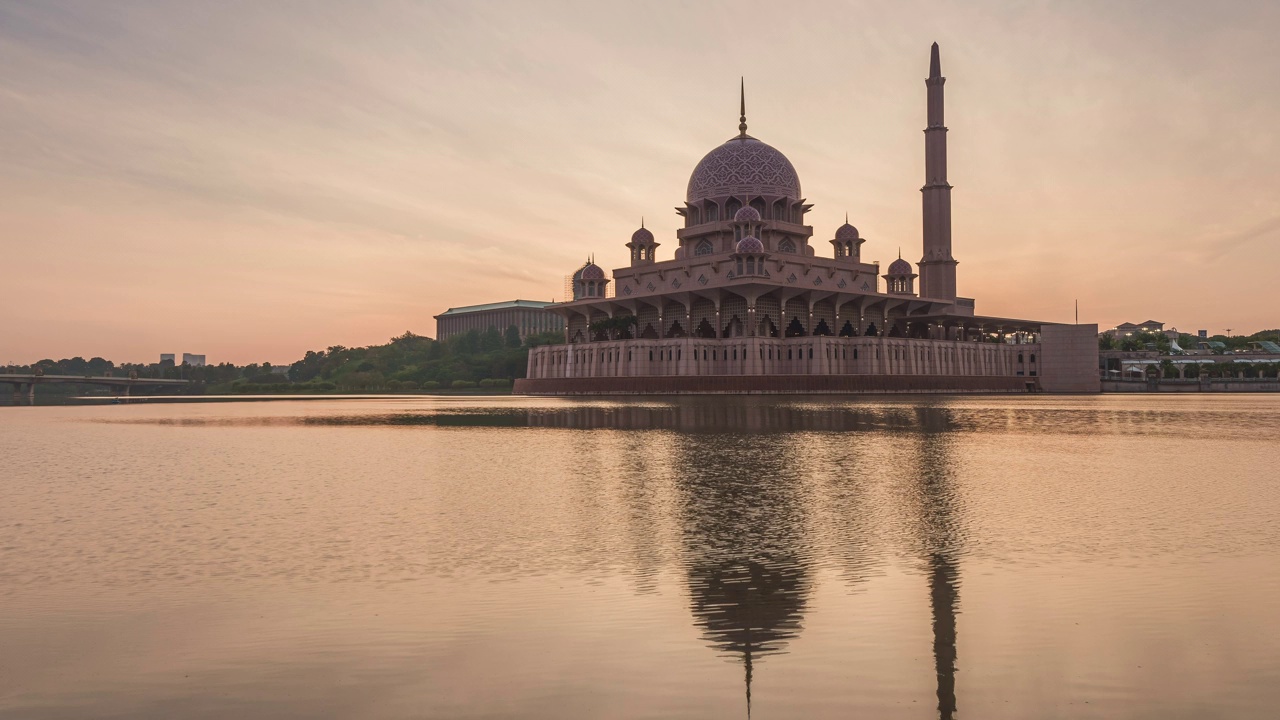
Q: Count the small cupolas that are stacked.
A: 2